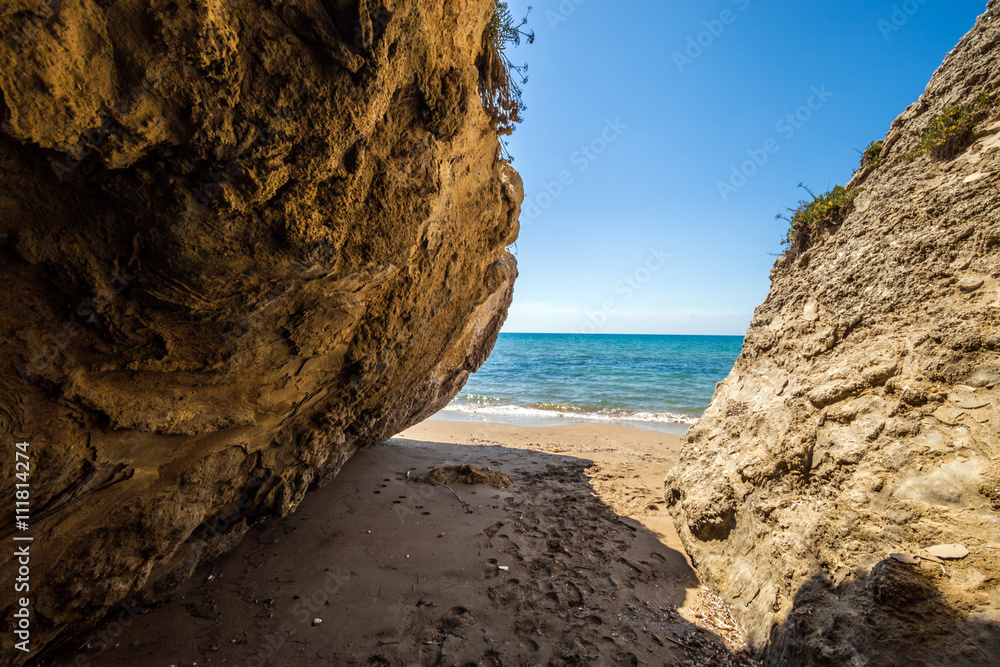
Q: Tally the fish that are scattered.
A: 0